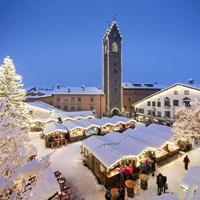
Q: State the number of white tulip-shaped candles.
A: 0